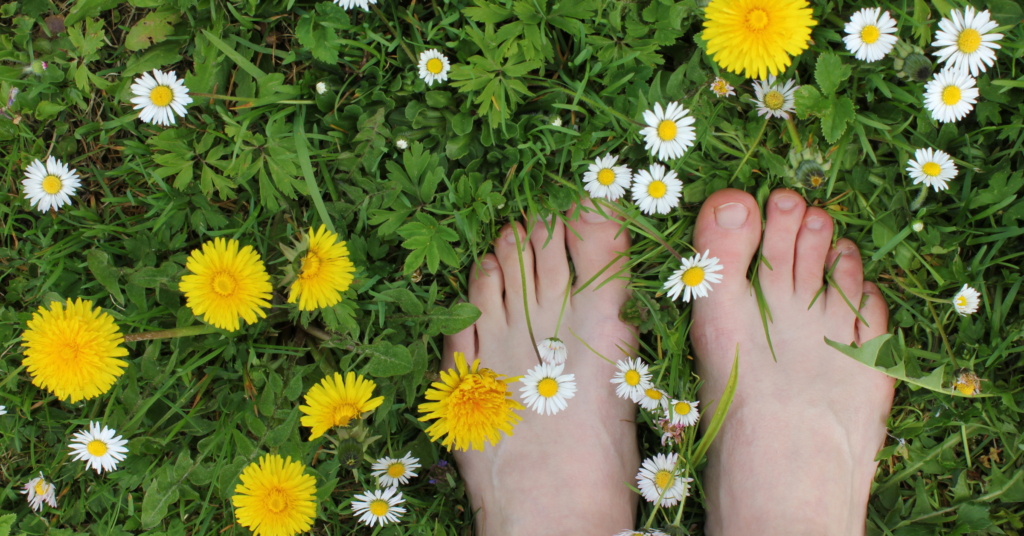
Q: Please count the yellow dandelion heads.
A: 7